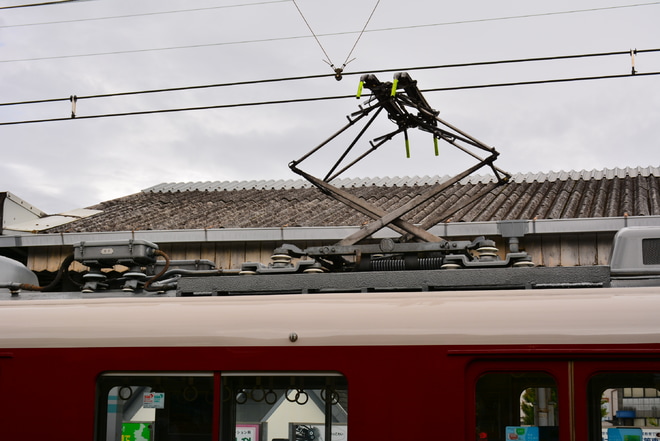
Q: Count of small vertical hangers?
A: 2